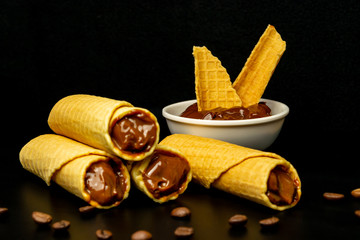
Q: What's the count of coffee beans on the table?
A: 13